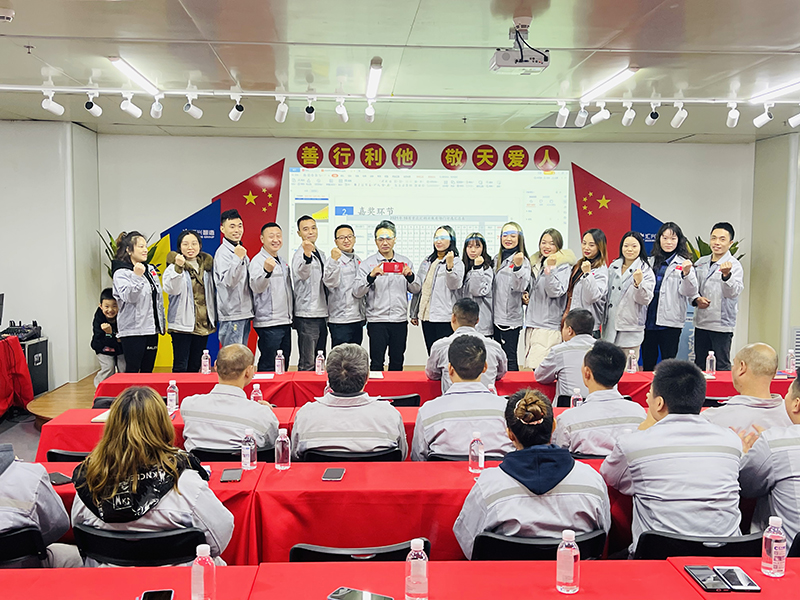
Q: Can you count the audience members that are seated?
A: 12